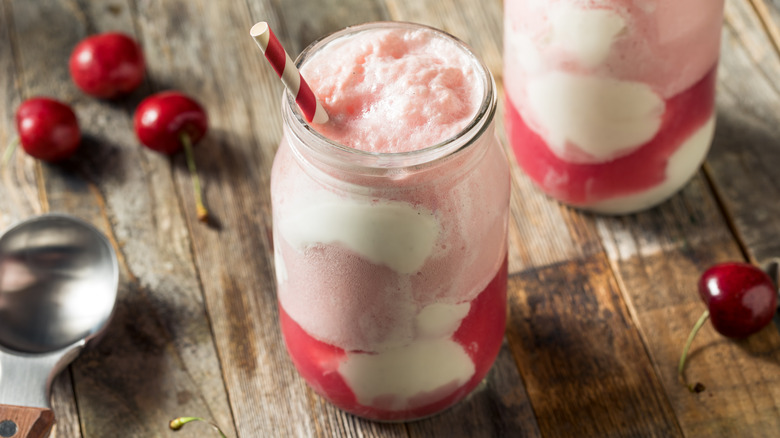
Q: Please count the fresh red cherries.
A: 4